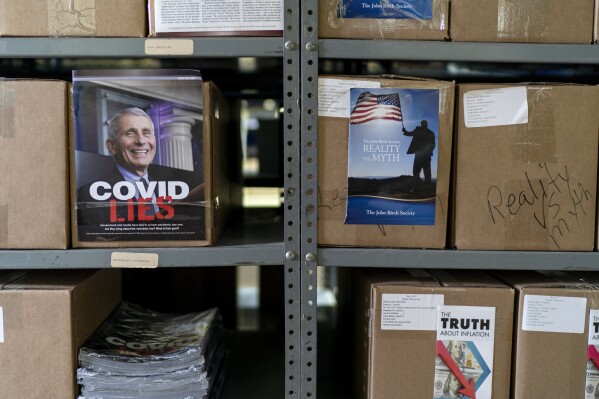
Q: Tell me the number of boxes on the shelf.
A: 11